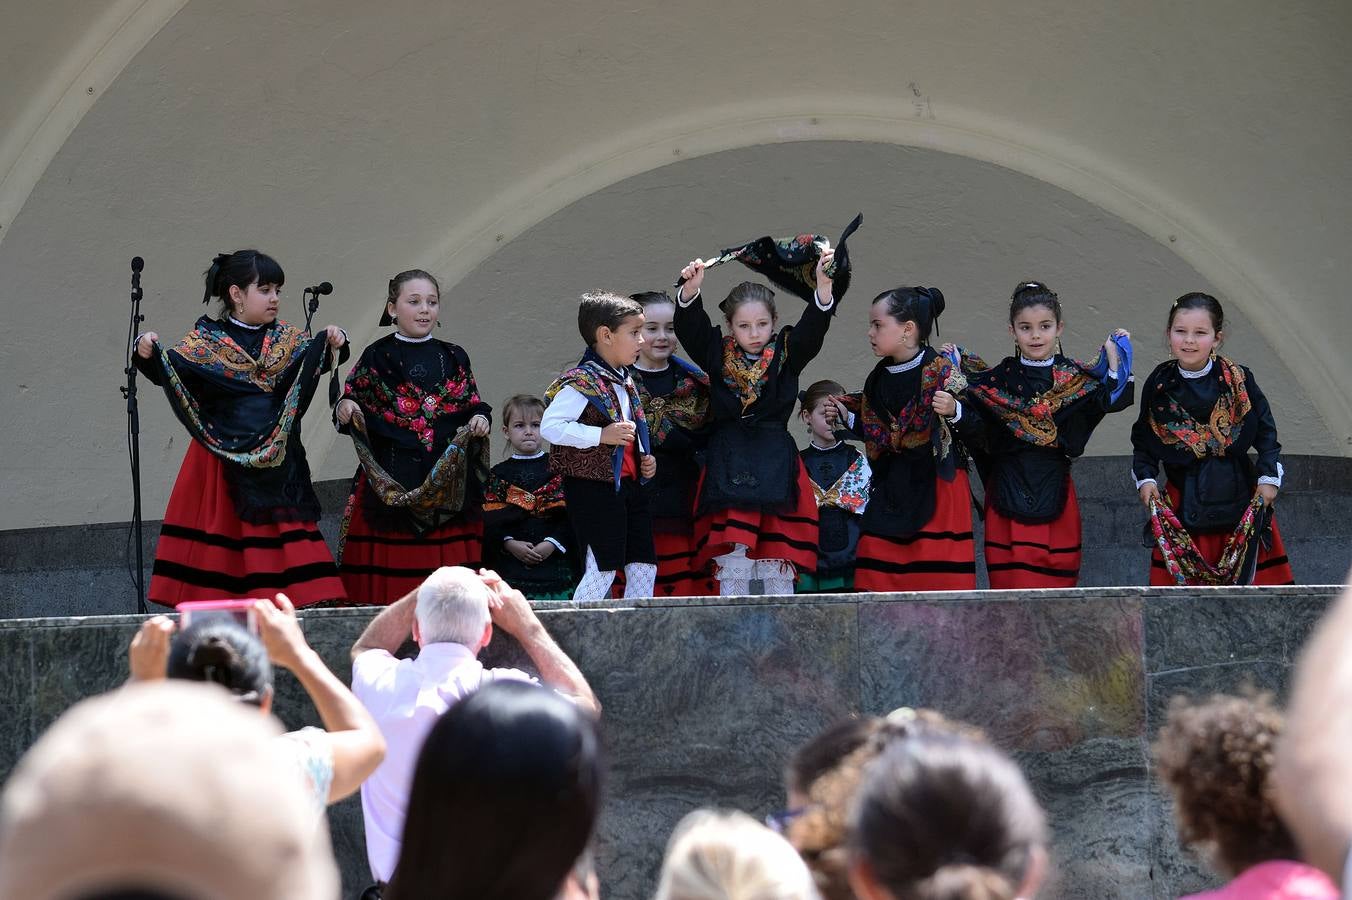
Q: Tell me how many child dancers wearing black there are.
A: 10